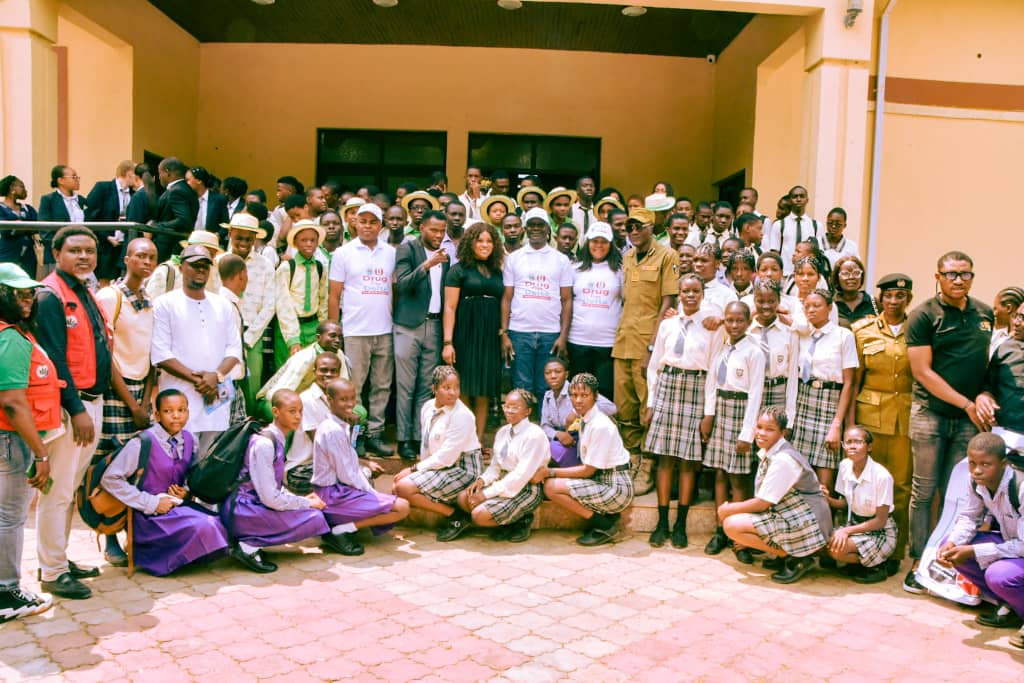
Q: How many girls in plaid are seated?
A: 5